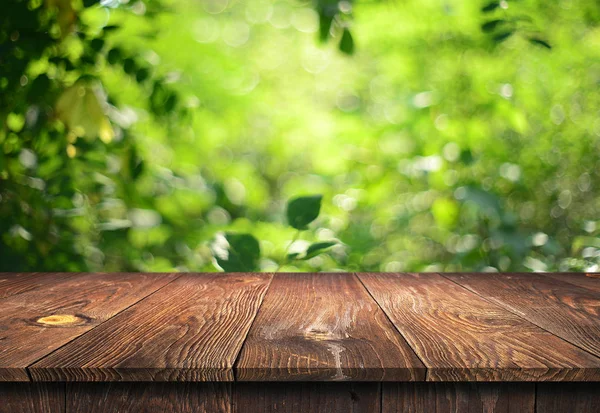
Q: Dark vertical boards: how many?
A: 5